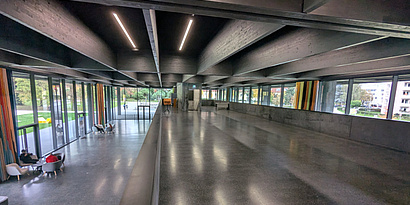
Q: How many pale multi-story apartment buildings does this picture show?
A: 2